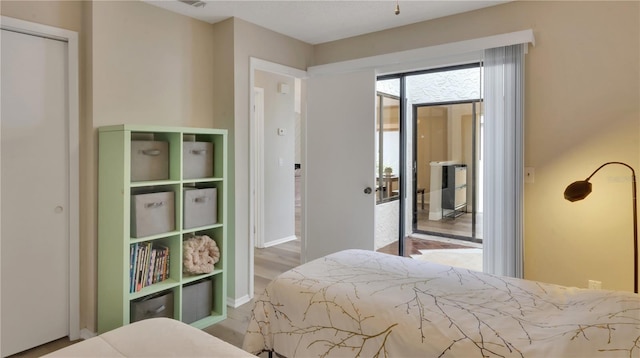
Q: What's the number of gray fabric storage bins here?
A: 6